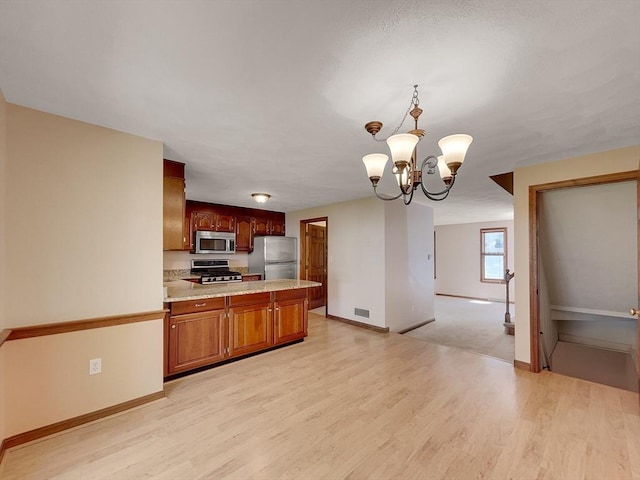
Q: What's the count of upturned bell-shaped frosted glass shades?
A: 5